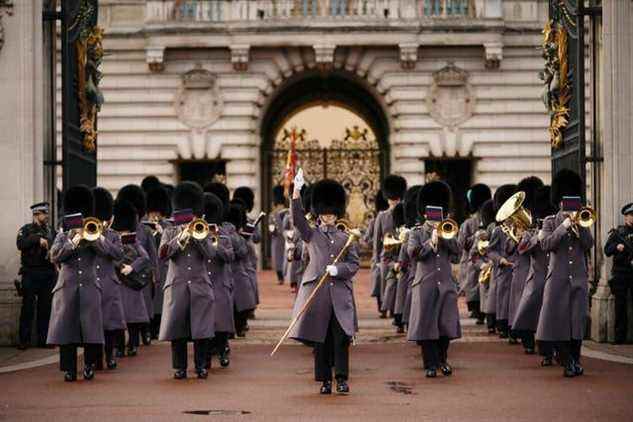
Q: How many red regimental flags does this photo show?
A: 1